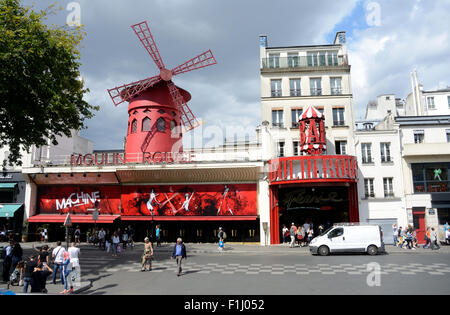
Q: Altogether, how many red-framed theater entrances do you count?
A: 1